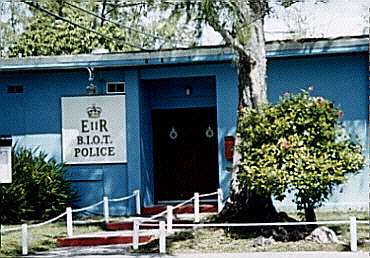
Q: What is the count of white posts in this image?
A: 10